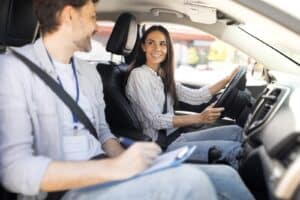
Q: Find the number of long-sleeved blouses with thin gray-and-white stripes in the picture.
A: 1